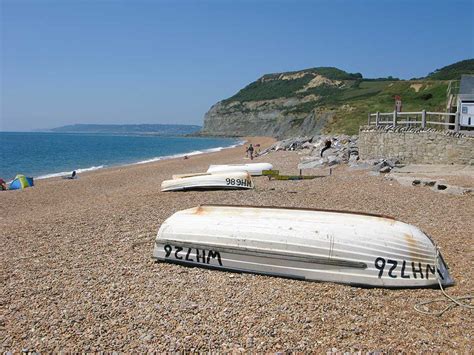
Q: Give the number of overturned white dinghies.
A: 3